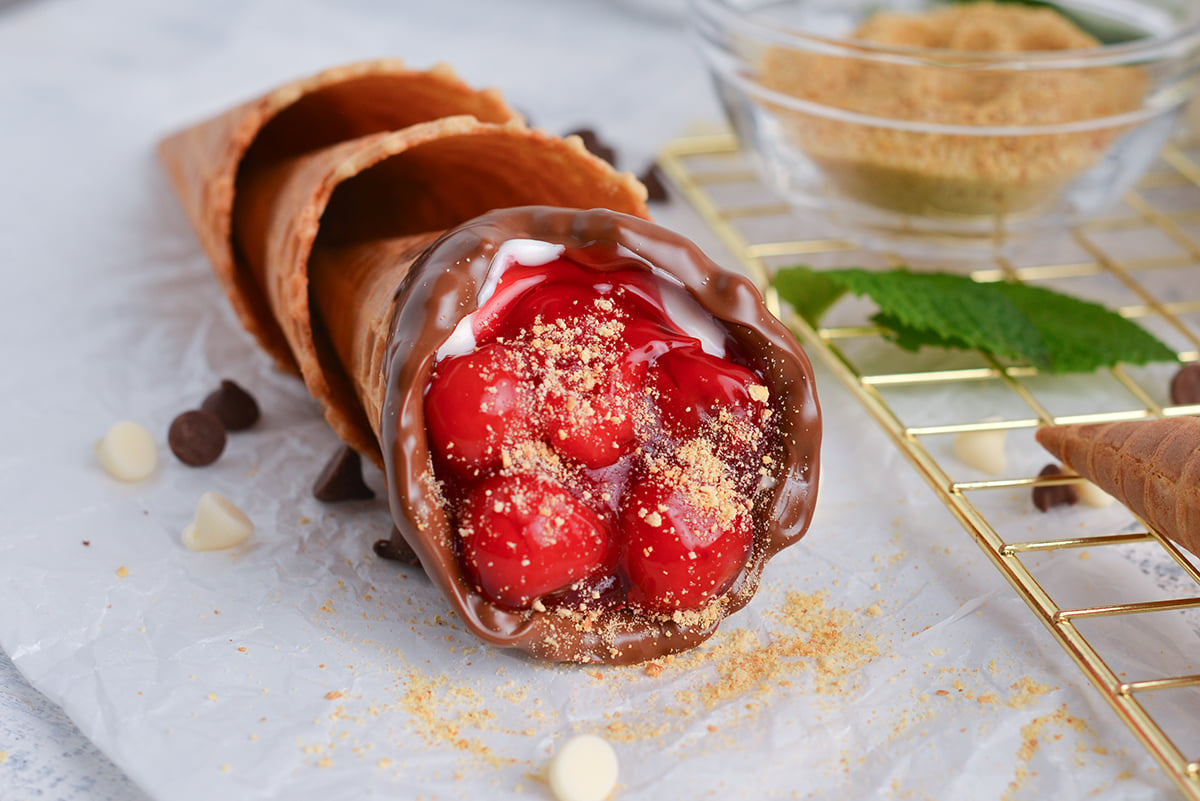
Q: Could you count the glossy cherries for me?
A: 5